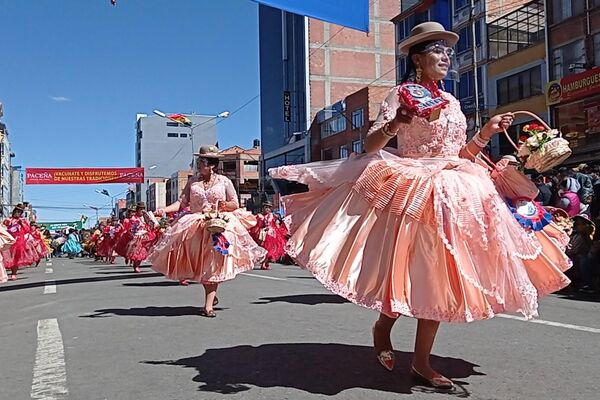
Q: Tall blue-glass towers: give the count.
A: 1